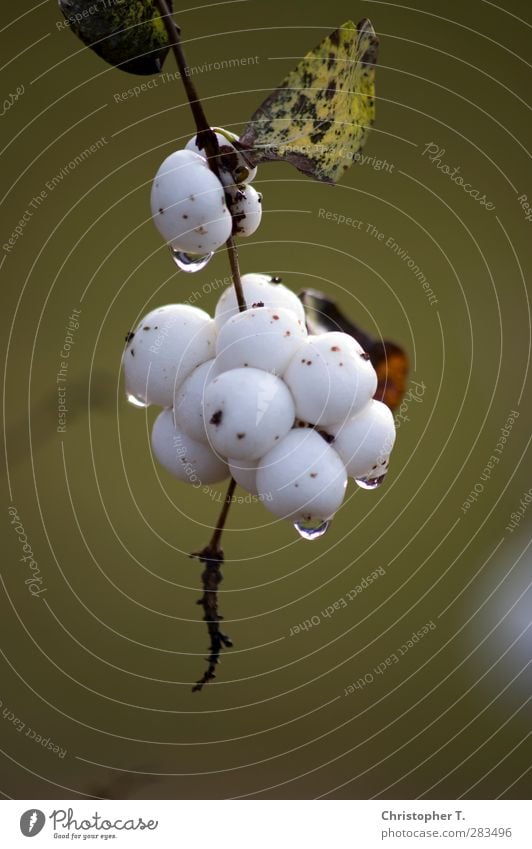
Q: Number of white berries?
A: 13